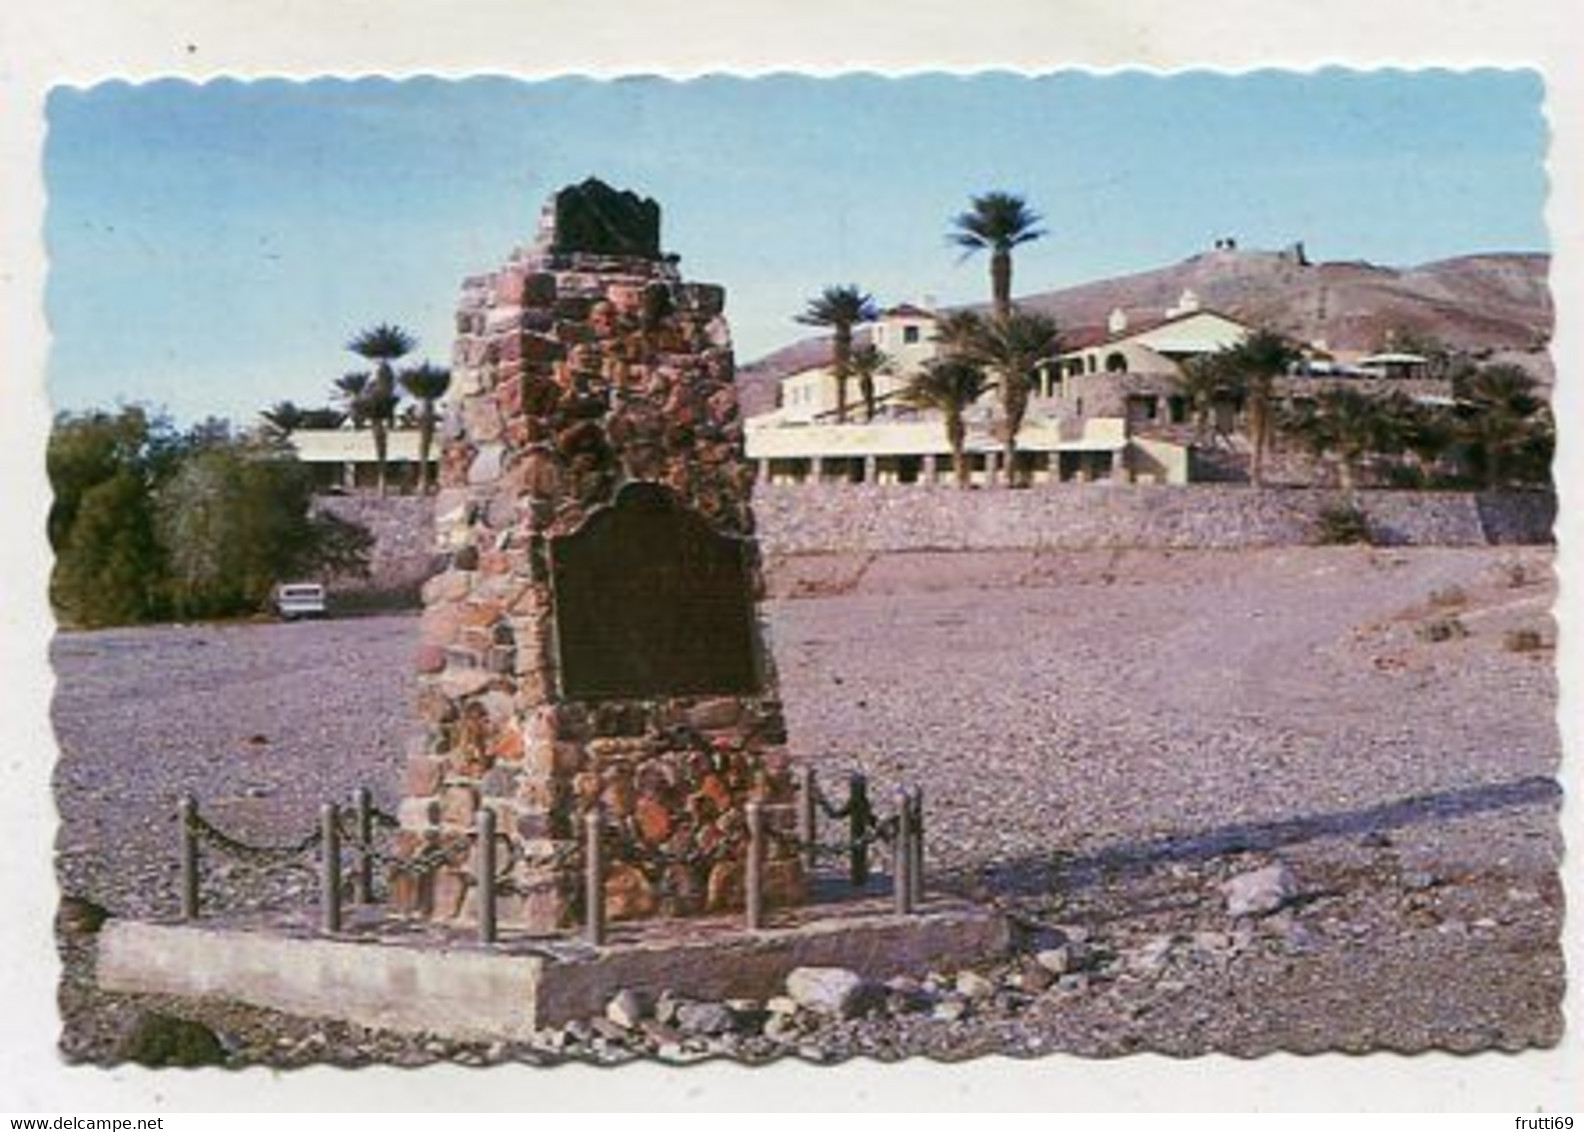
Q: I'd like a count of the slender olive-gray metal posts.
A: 10